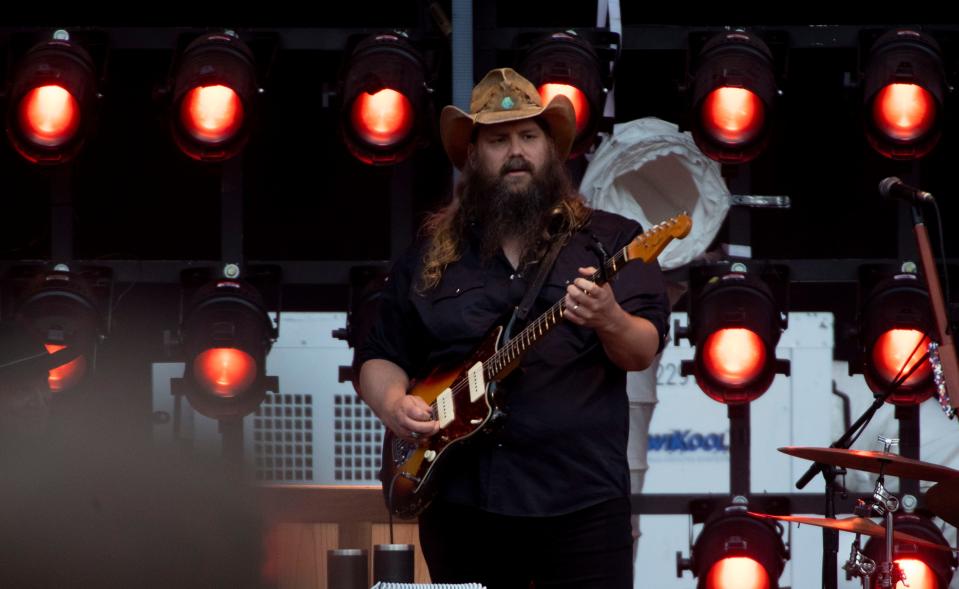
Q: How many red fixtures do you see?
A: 12